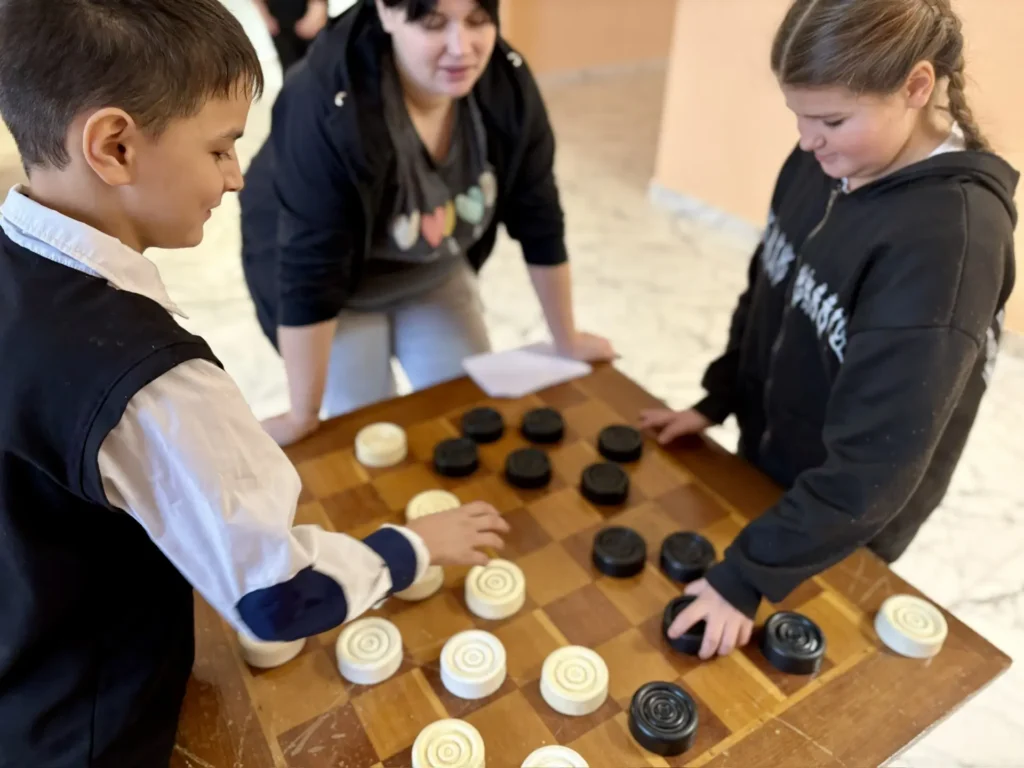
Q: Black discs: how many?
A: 11